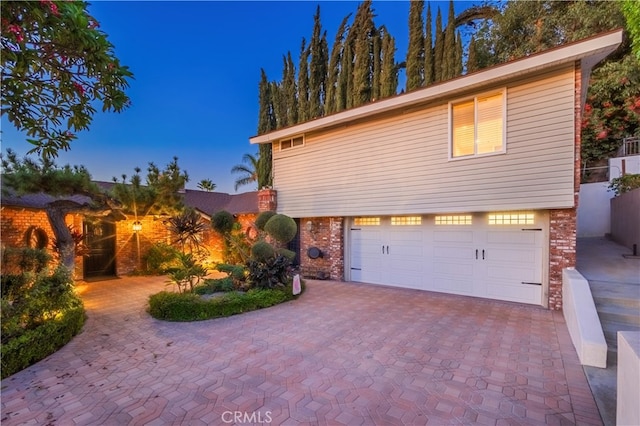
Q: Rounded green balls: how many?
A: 4